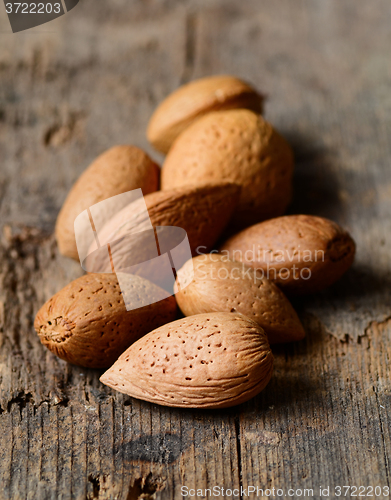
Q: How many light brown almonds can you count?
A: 8